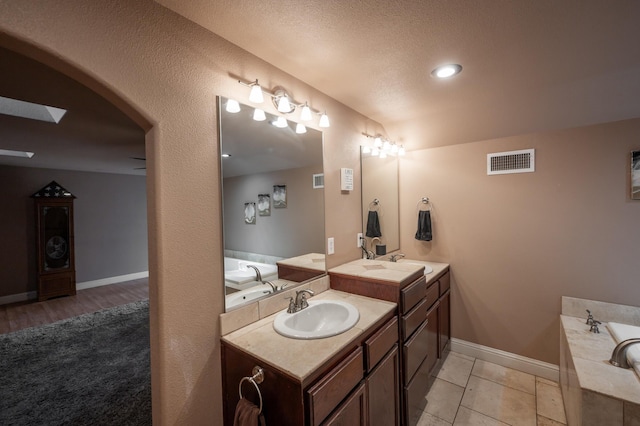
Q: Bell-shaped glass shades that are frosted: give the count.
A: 8